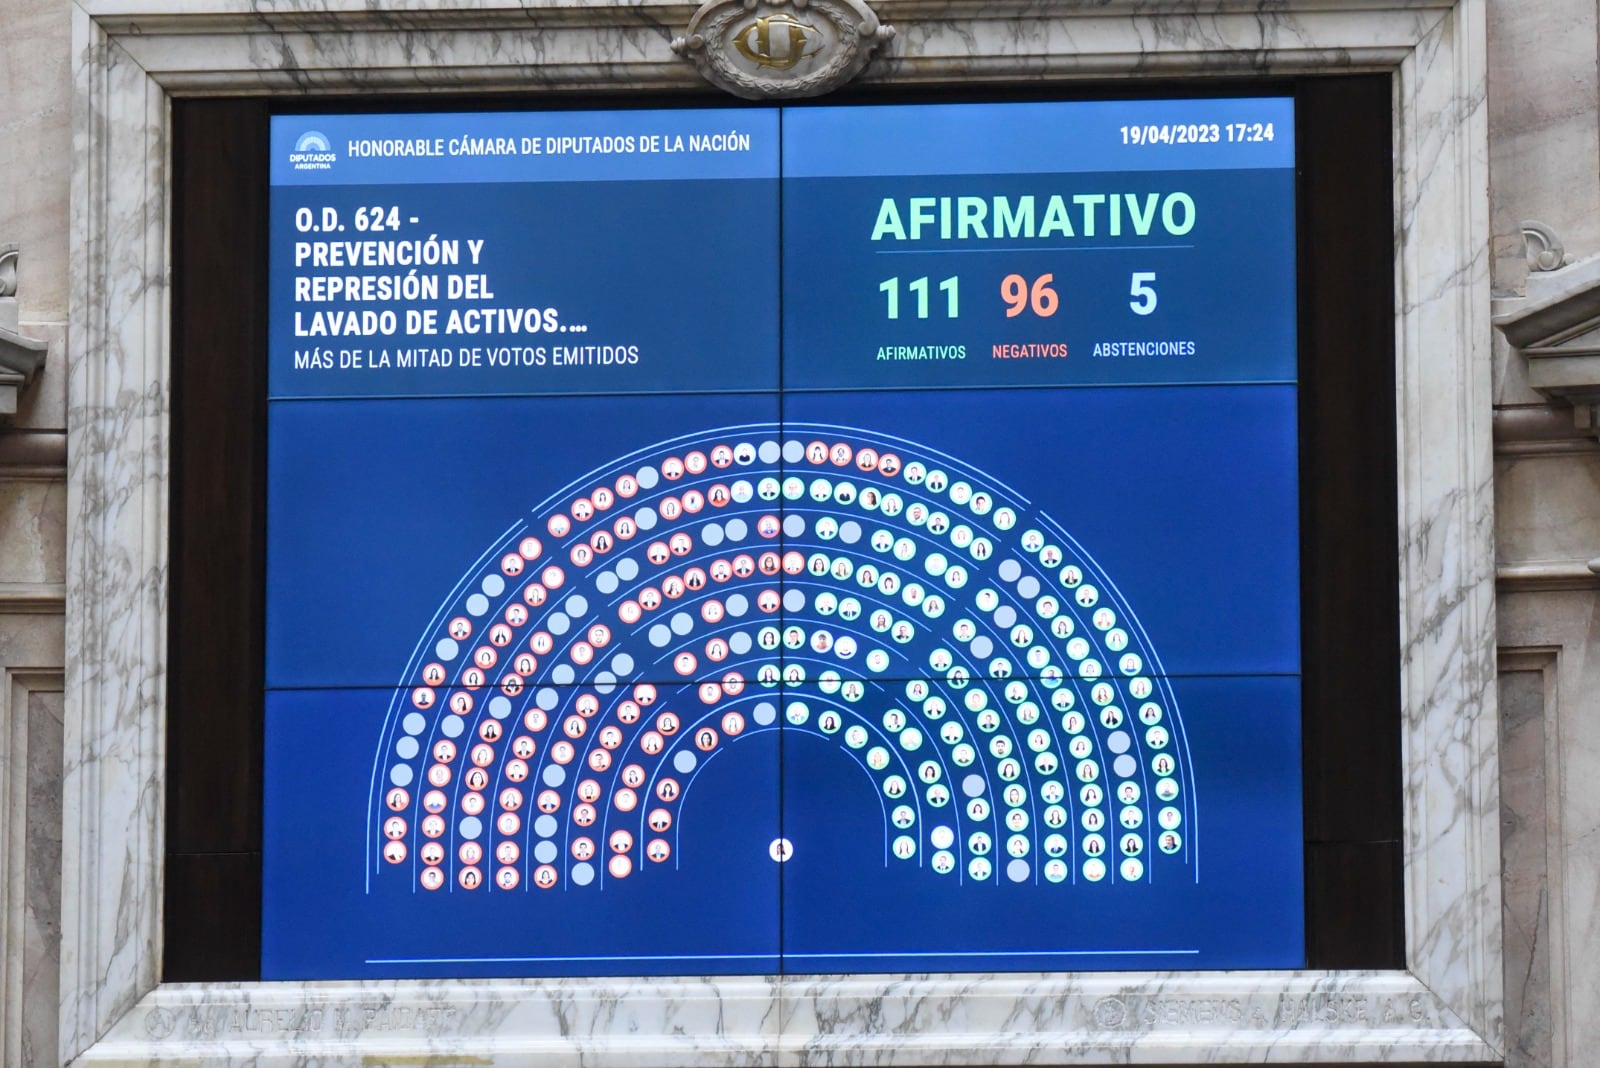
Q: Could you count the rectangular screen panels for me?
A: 6